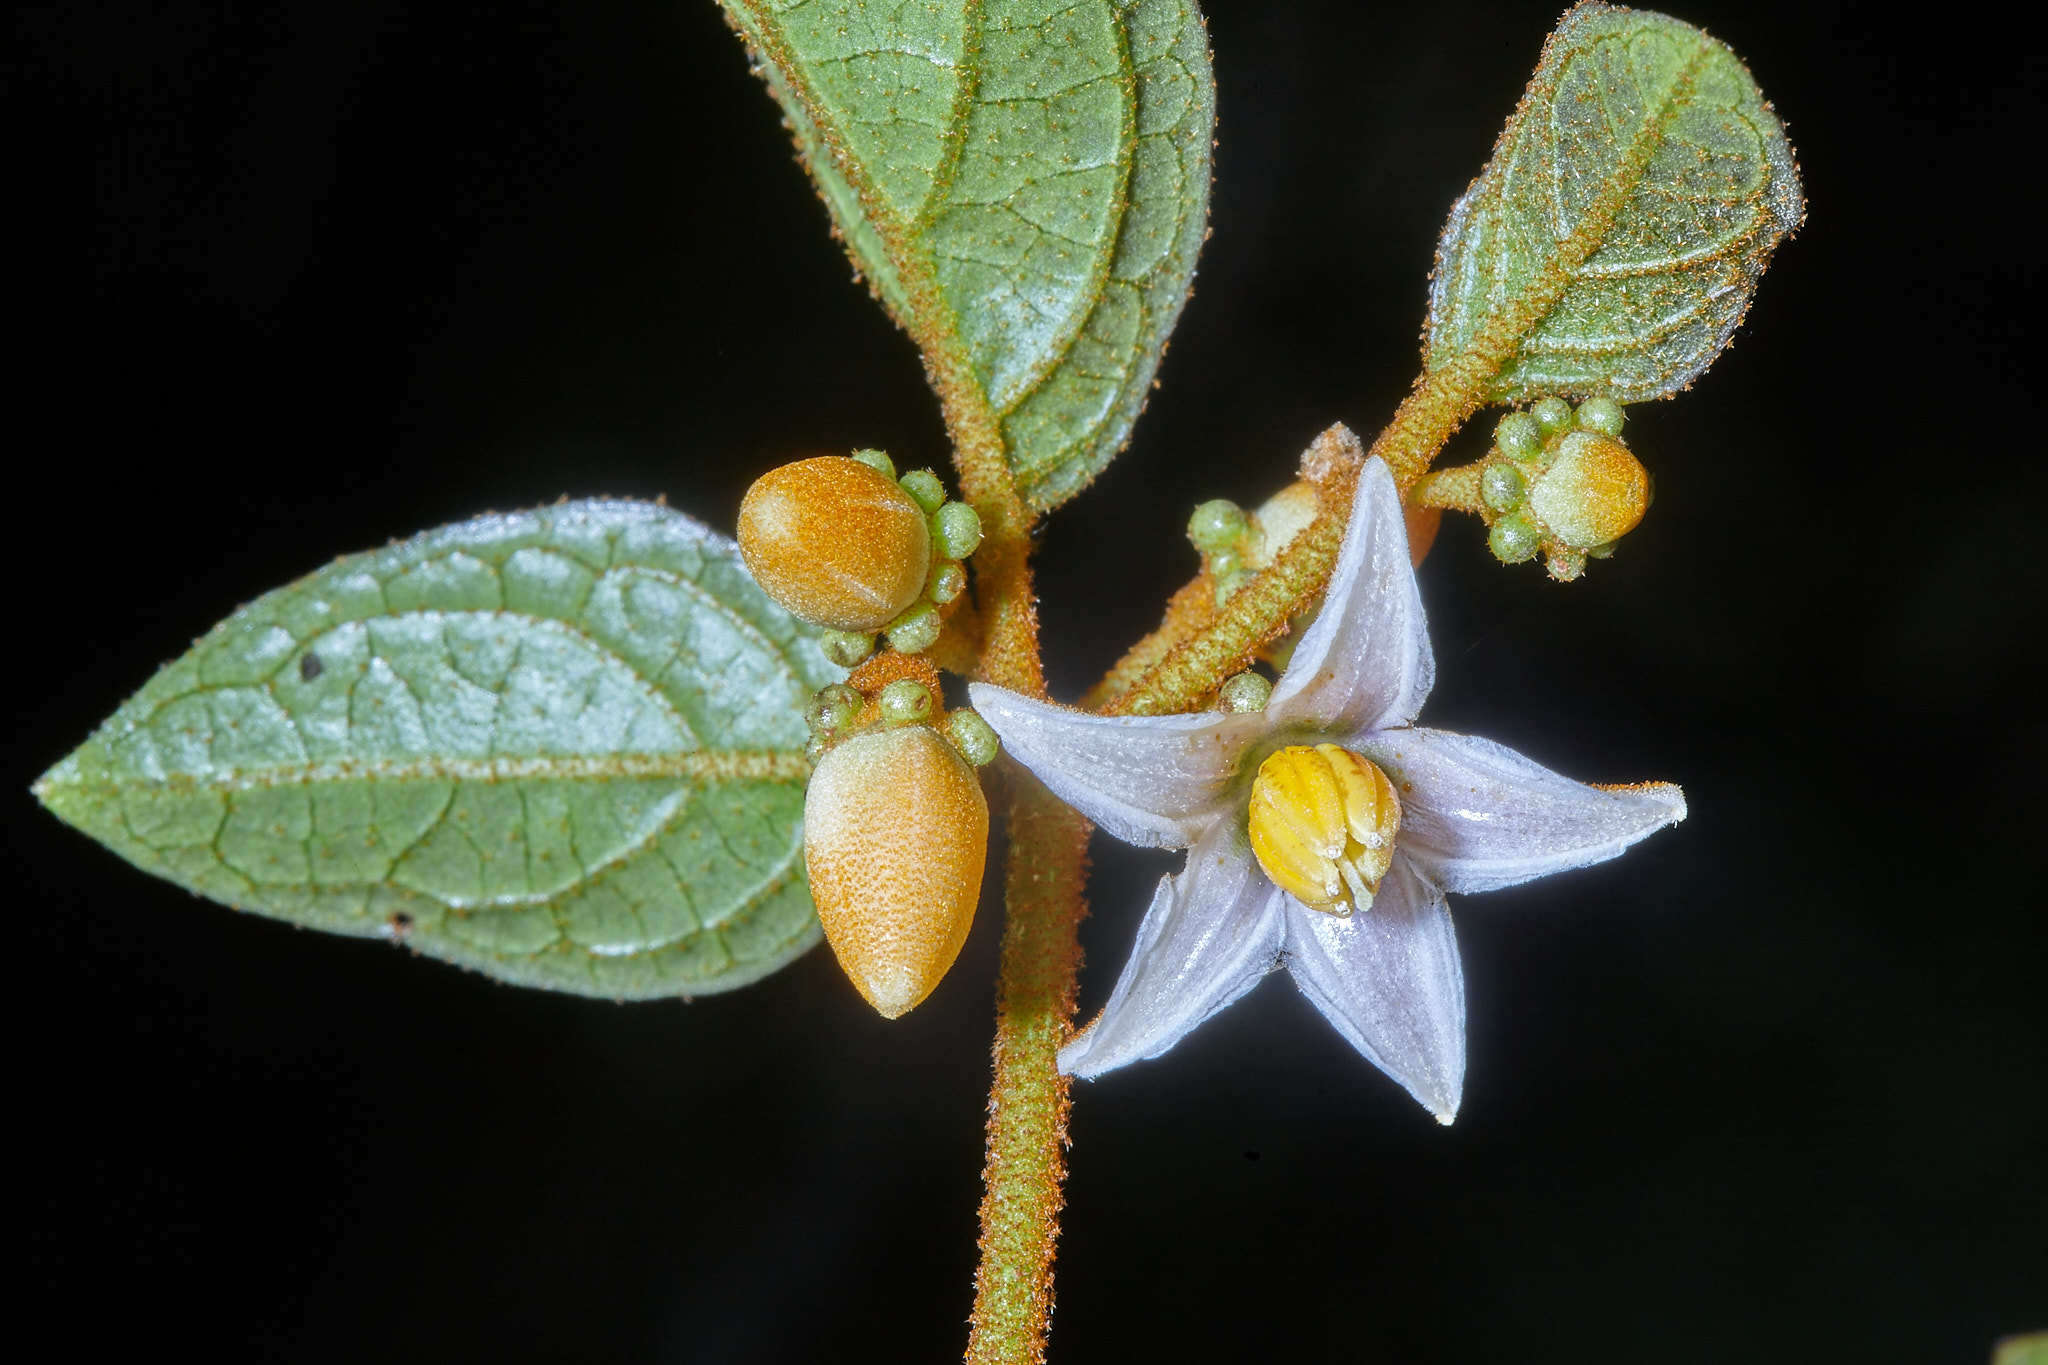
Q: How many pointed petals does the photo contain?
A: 5